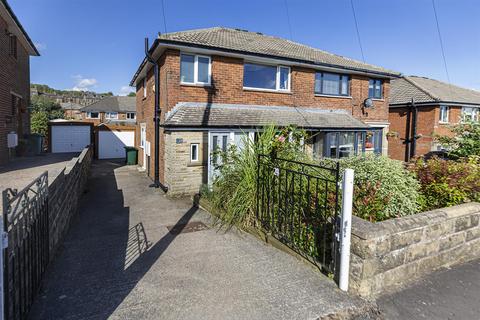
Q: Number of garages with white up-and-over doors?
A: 2